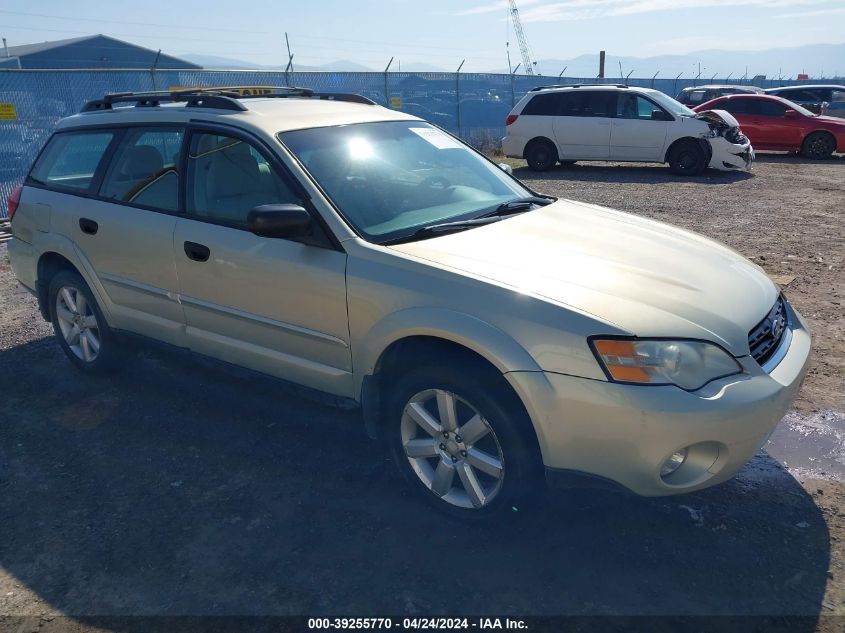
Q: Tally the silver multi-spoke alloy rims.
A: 2